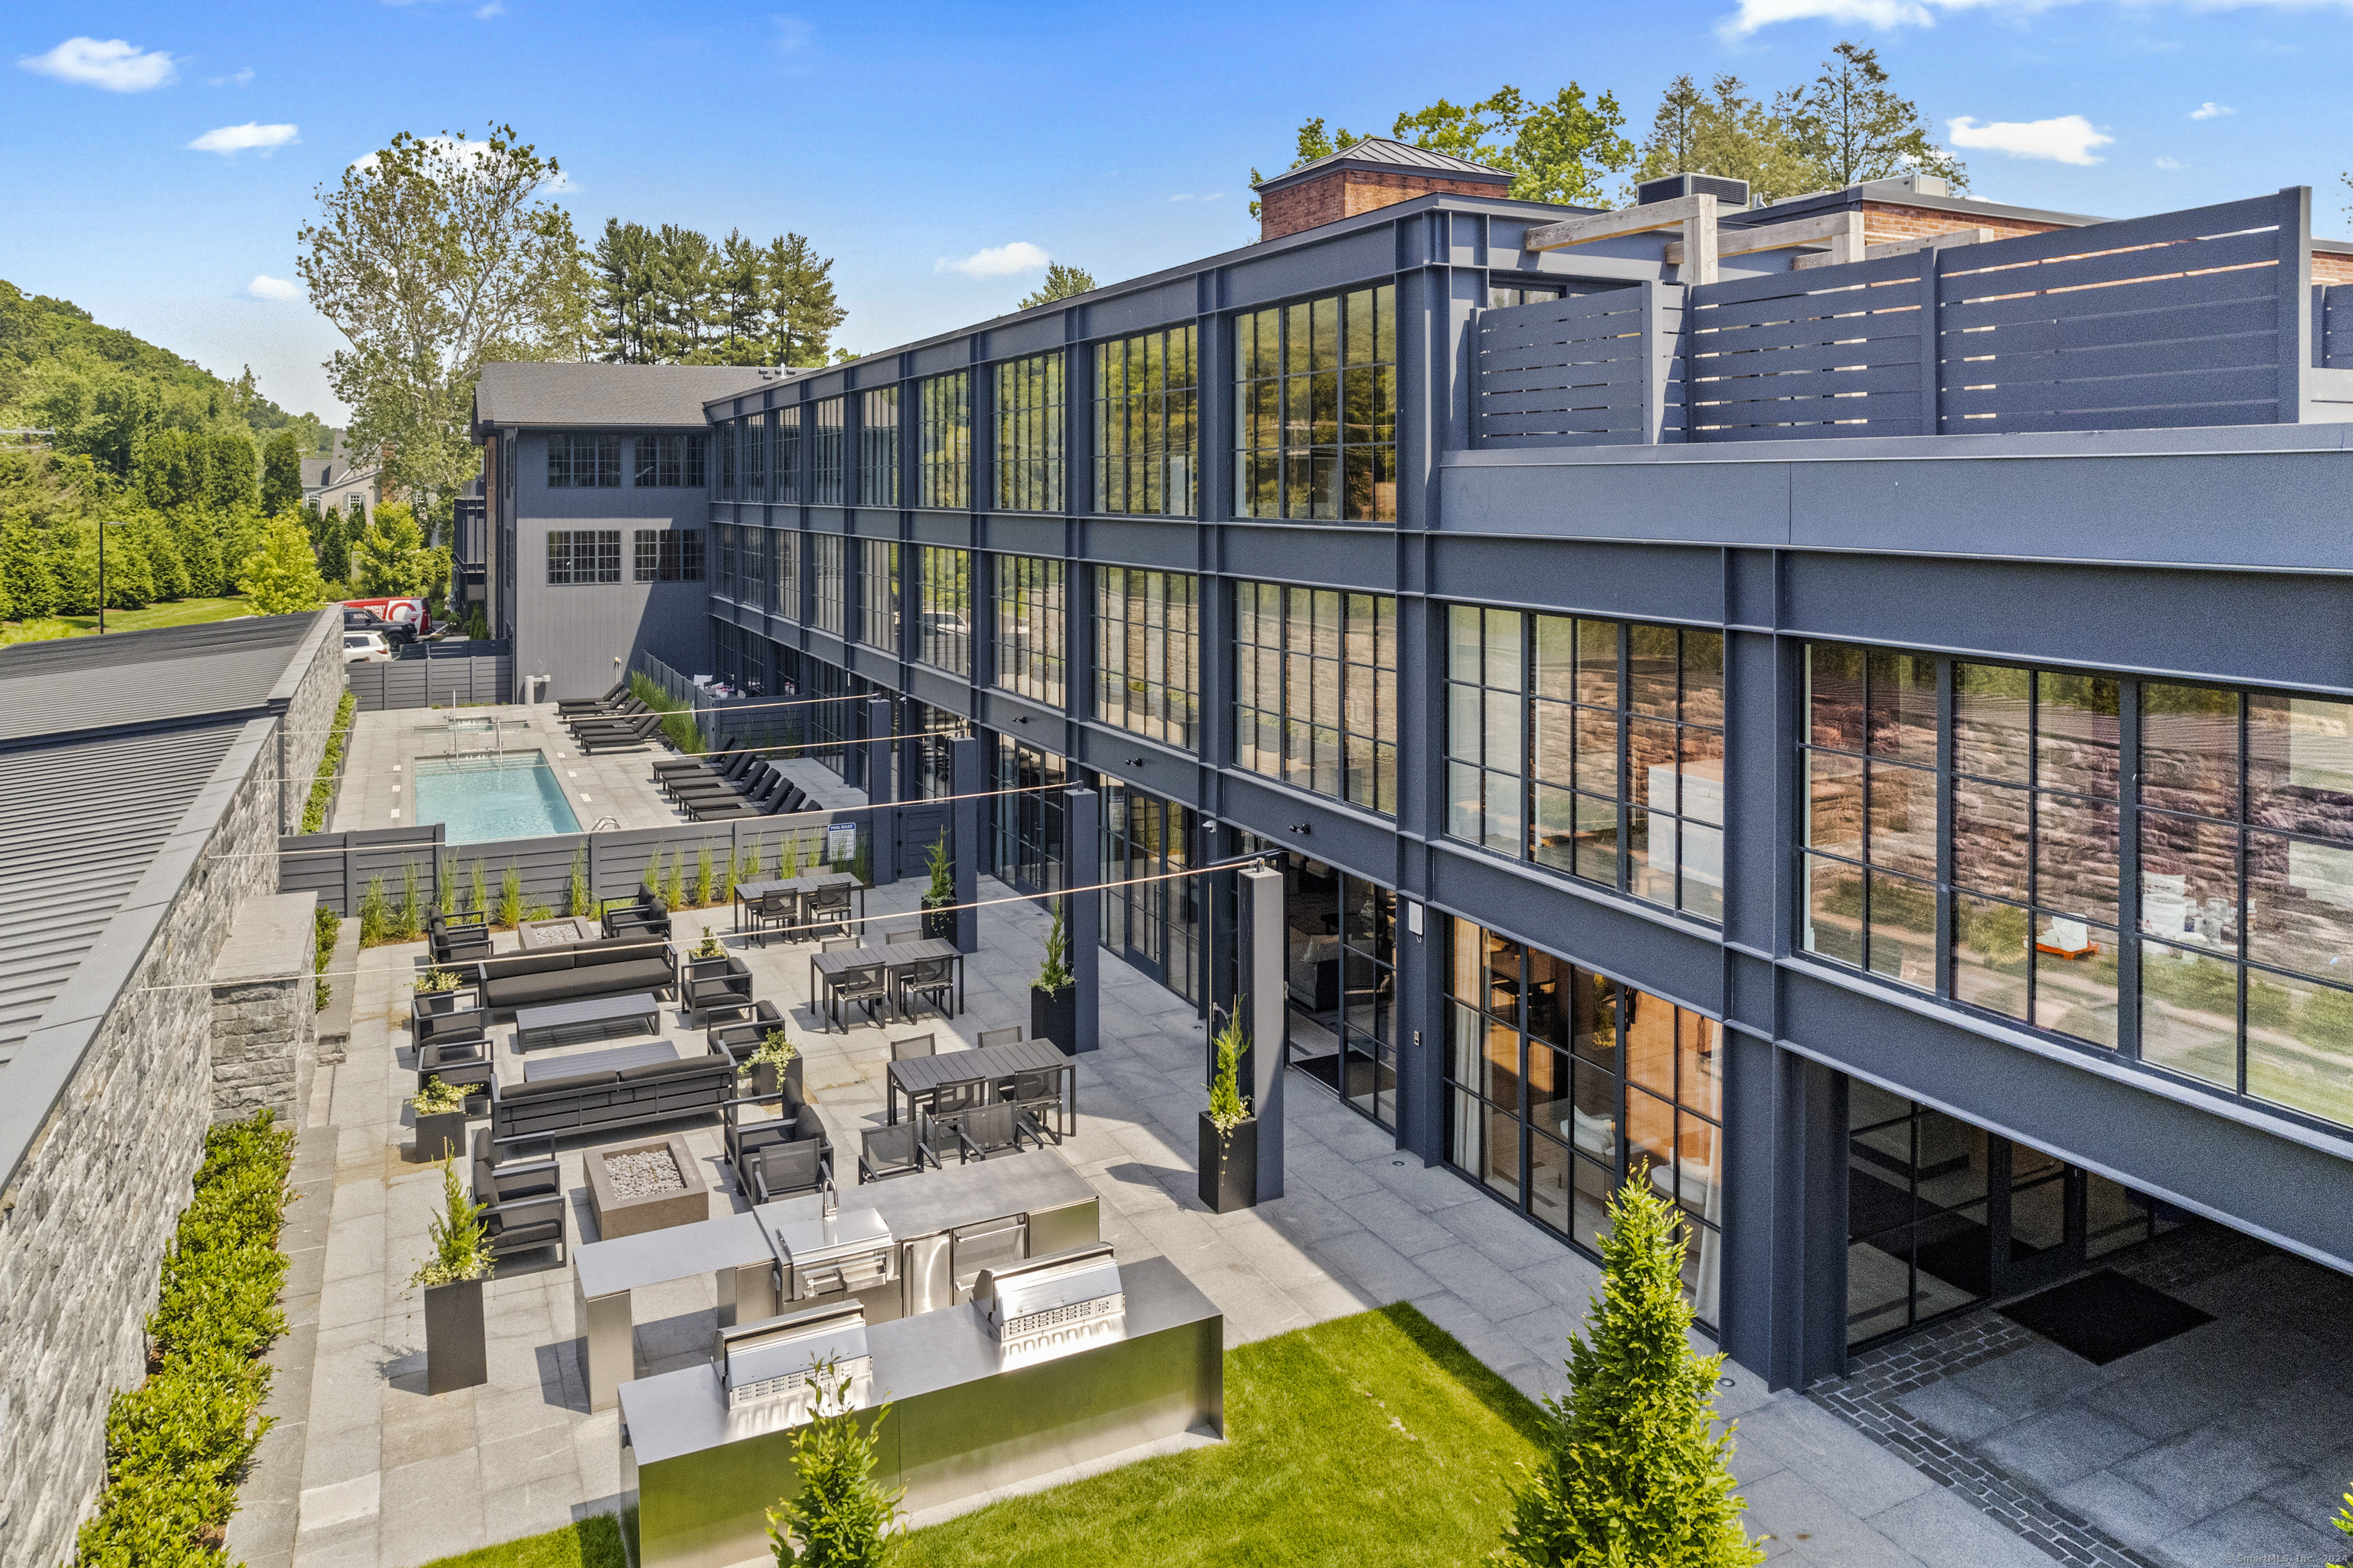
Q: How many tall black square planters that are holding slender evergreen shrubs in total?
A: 4